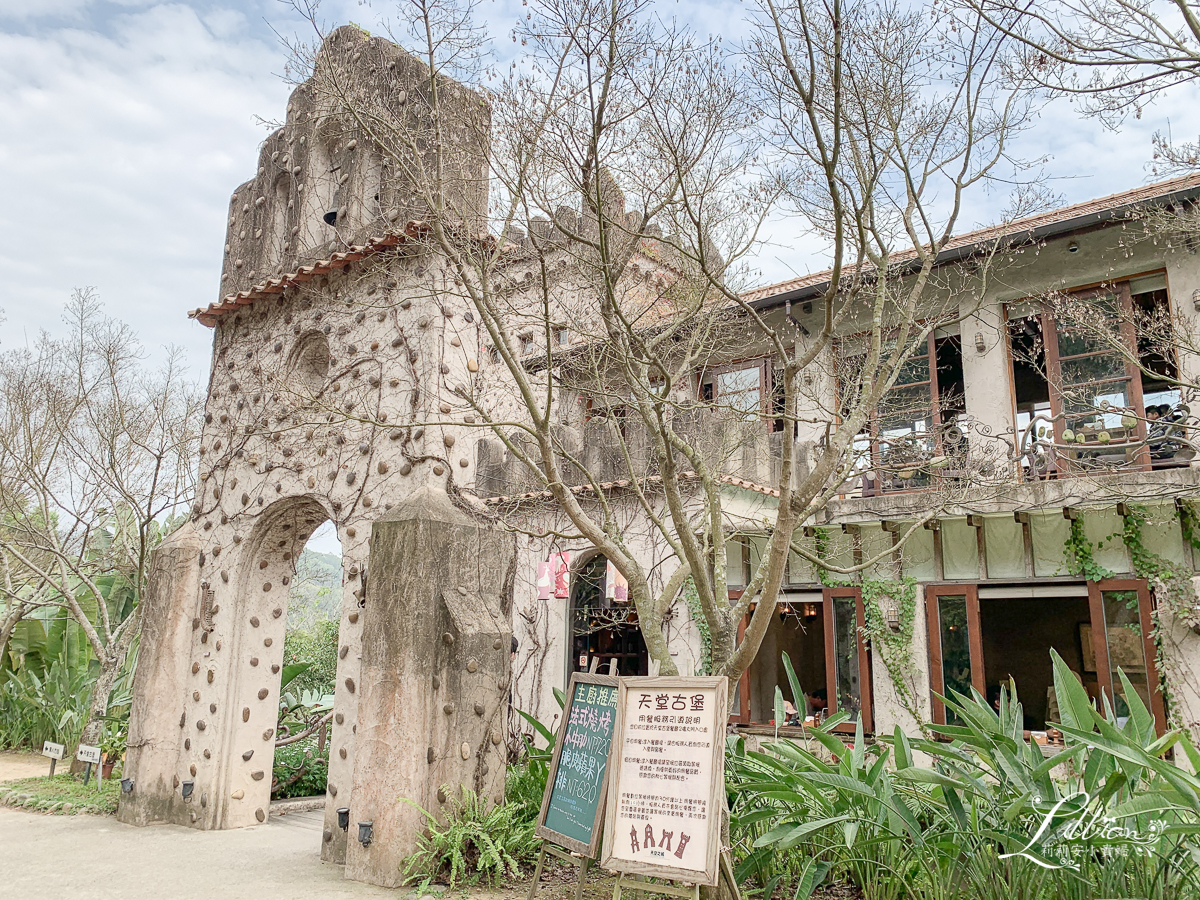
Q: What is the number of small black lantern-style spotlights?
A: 4